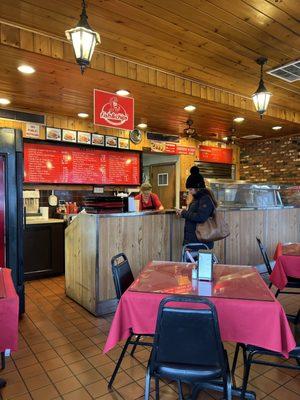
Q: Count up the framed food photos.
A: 6